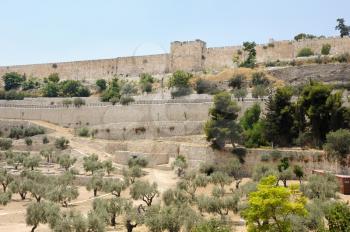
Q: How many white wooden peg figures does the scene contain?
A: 0